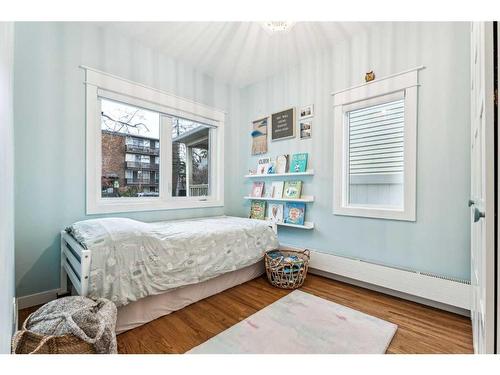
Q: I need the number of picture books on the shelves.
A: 9